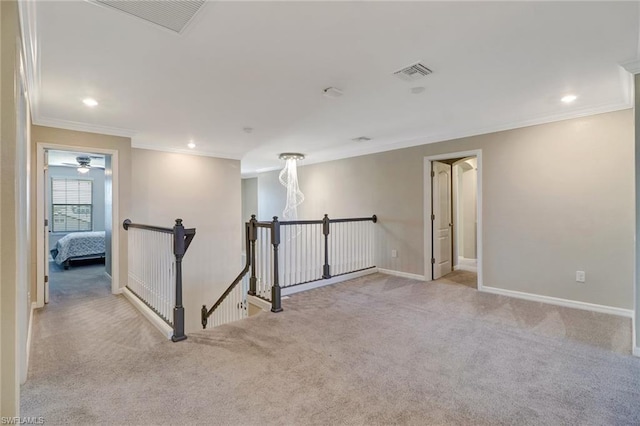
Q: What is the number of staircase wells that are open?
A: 1